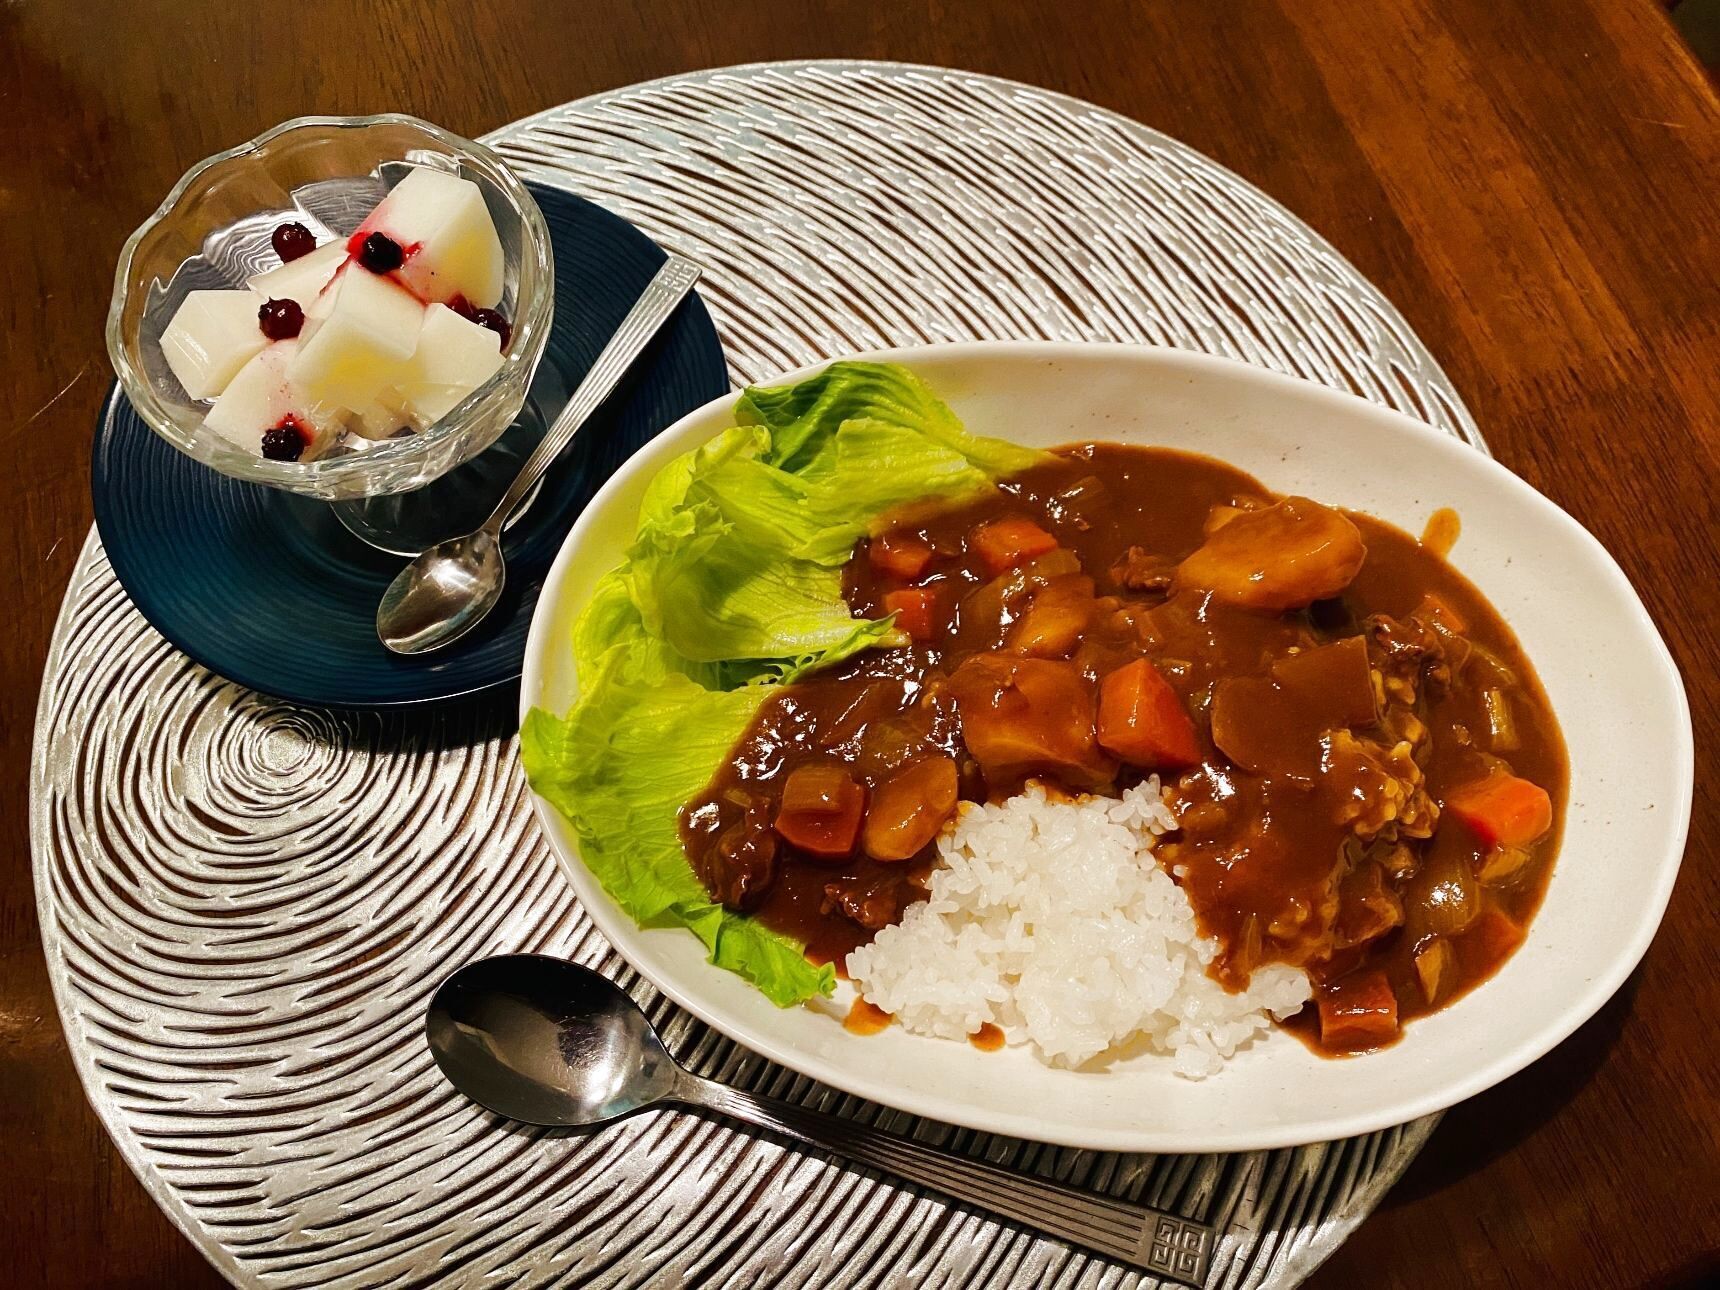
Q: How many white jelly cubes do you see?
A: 6